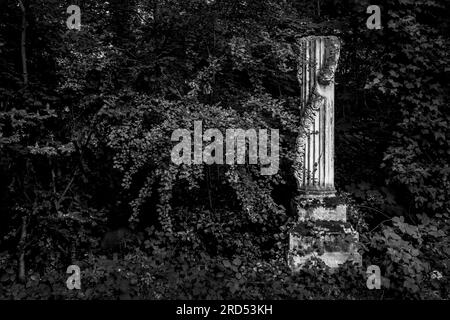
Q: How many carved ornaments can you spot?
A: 1